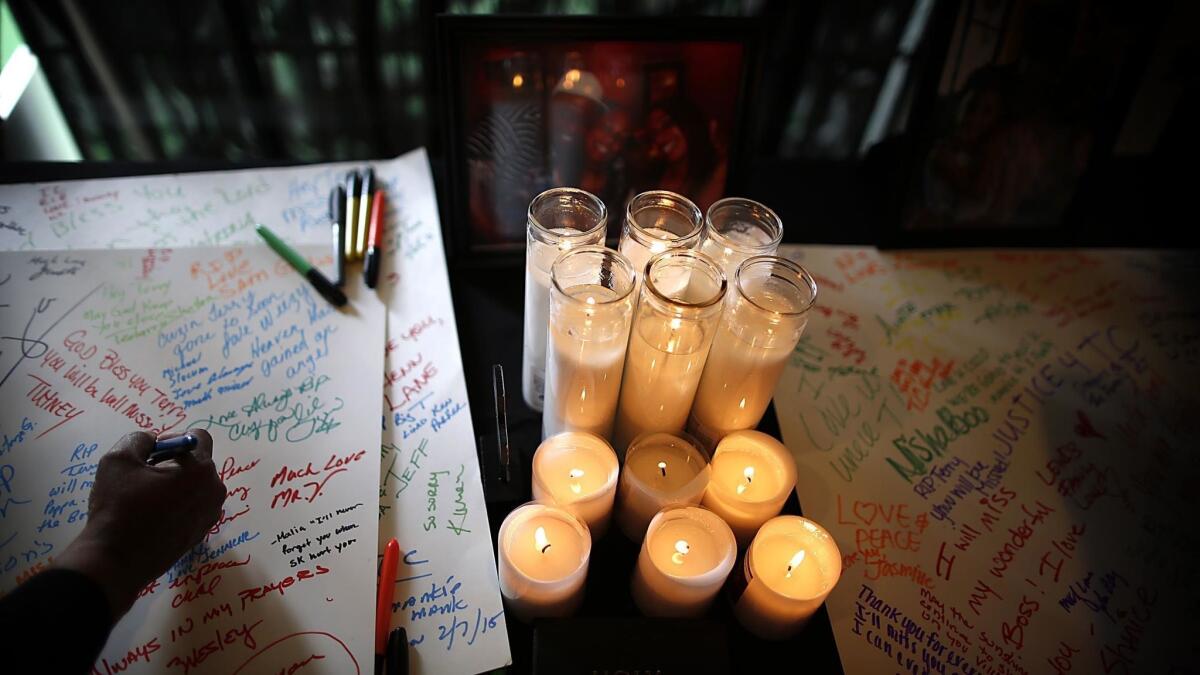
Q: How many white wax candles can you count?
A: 12